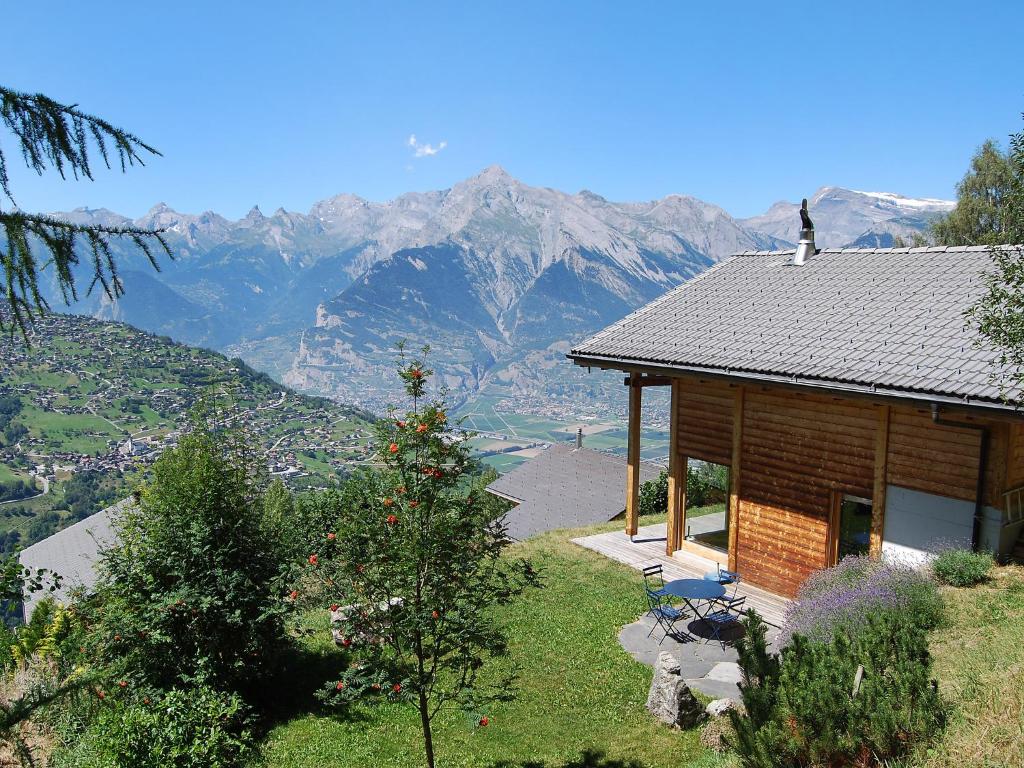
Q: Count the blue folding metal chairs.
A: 4